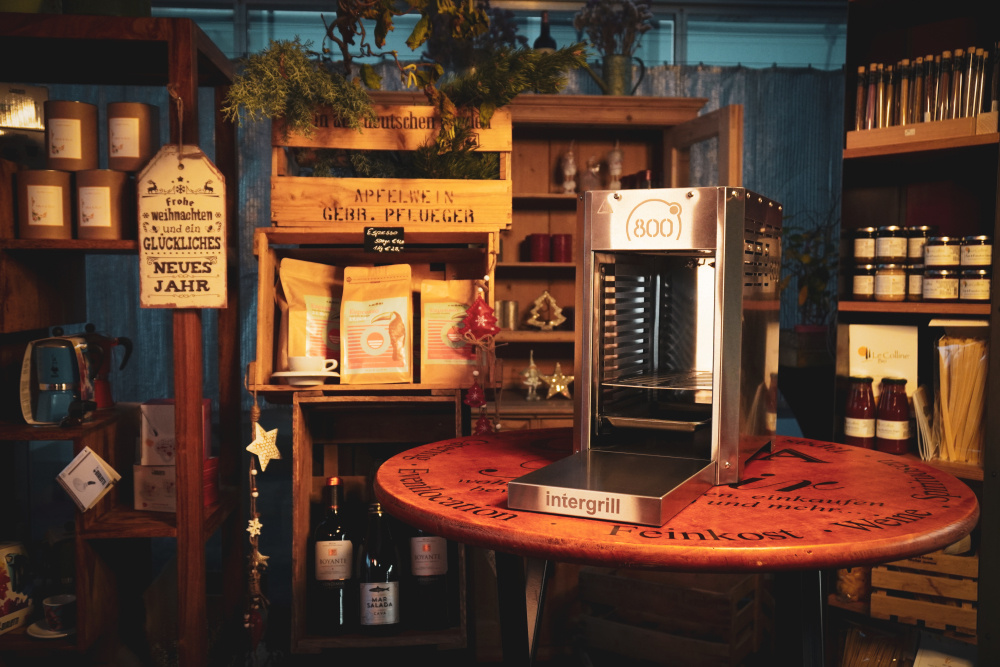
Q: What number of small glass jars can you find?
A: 10